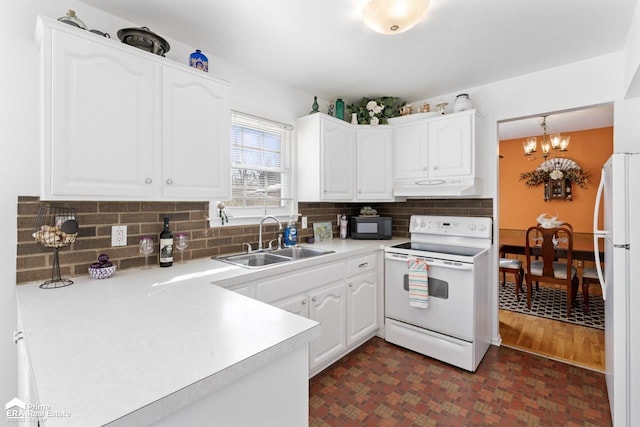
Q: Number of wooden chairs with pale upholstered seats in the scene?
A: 3